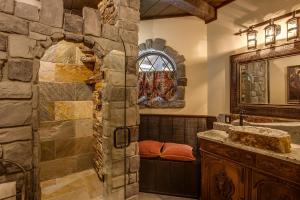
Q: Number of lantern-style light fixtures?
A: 3